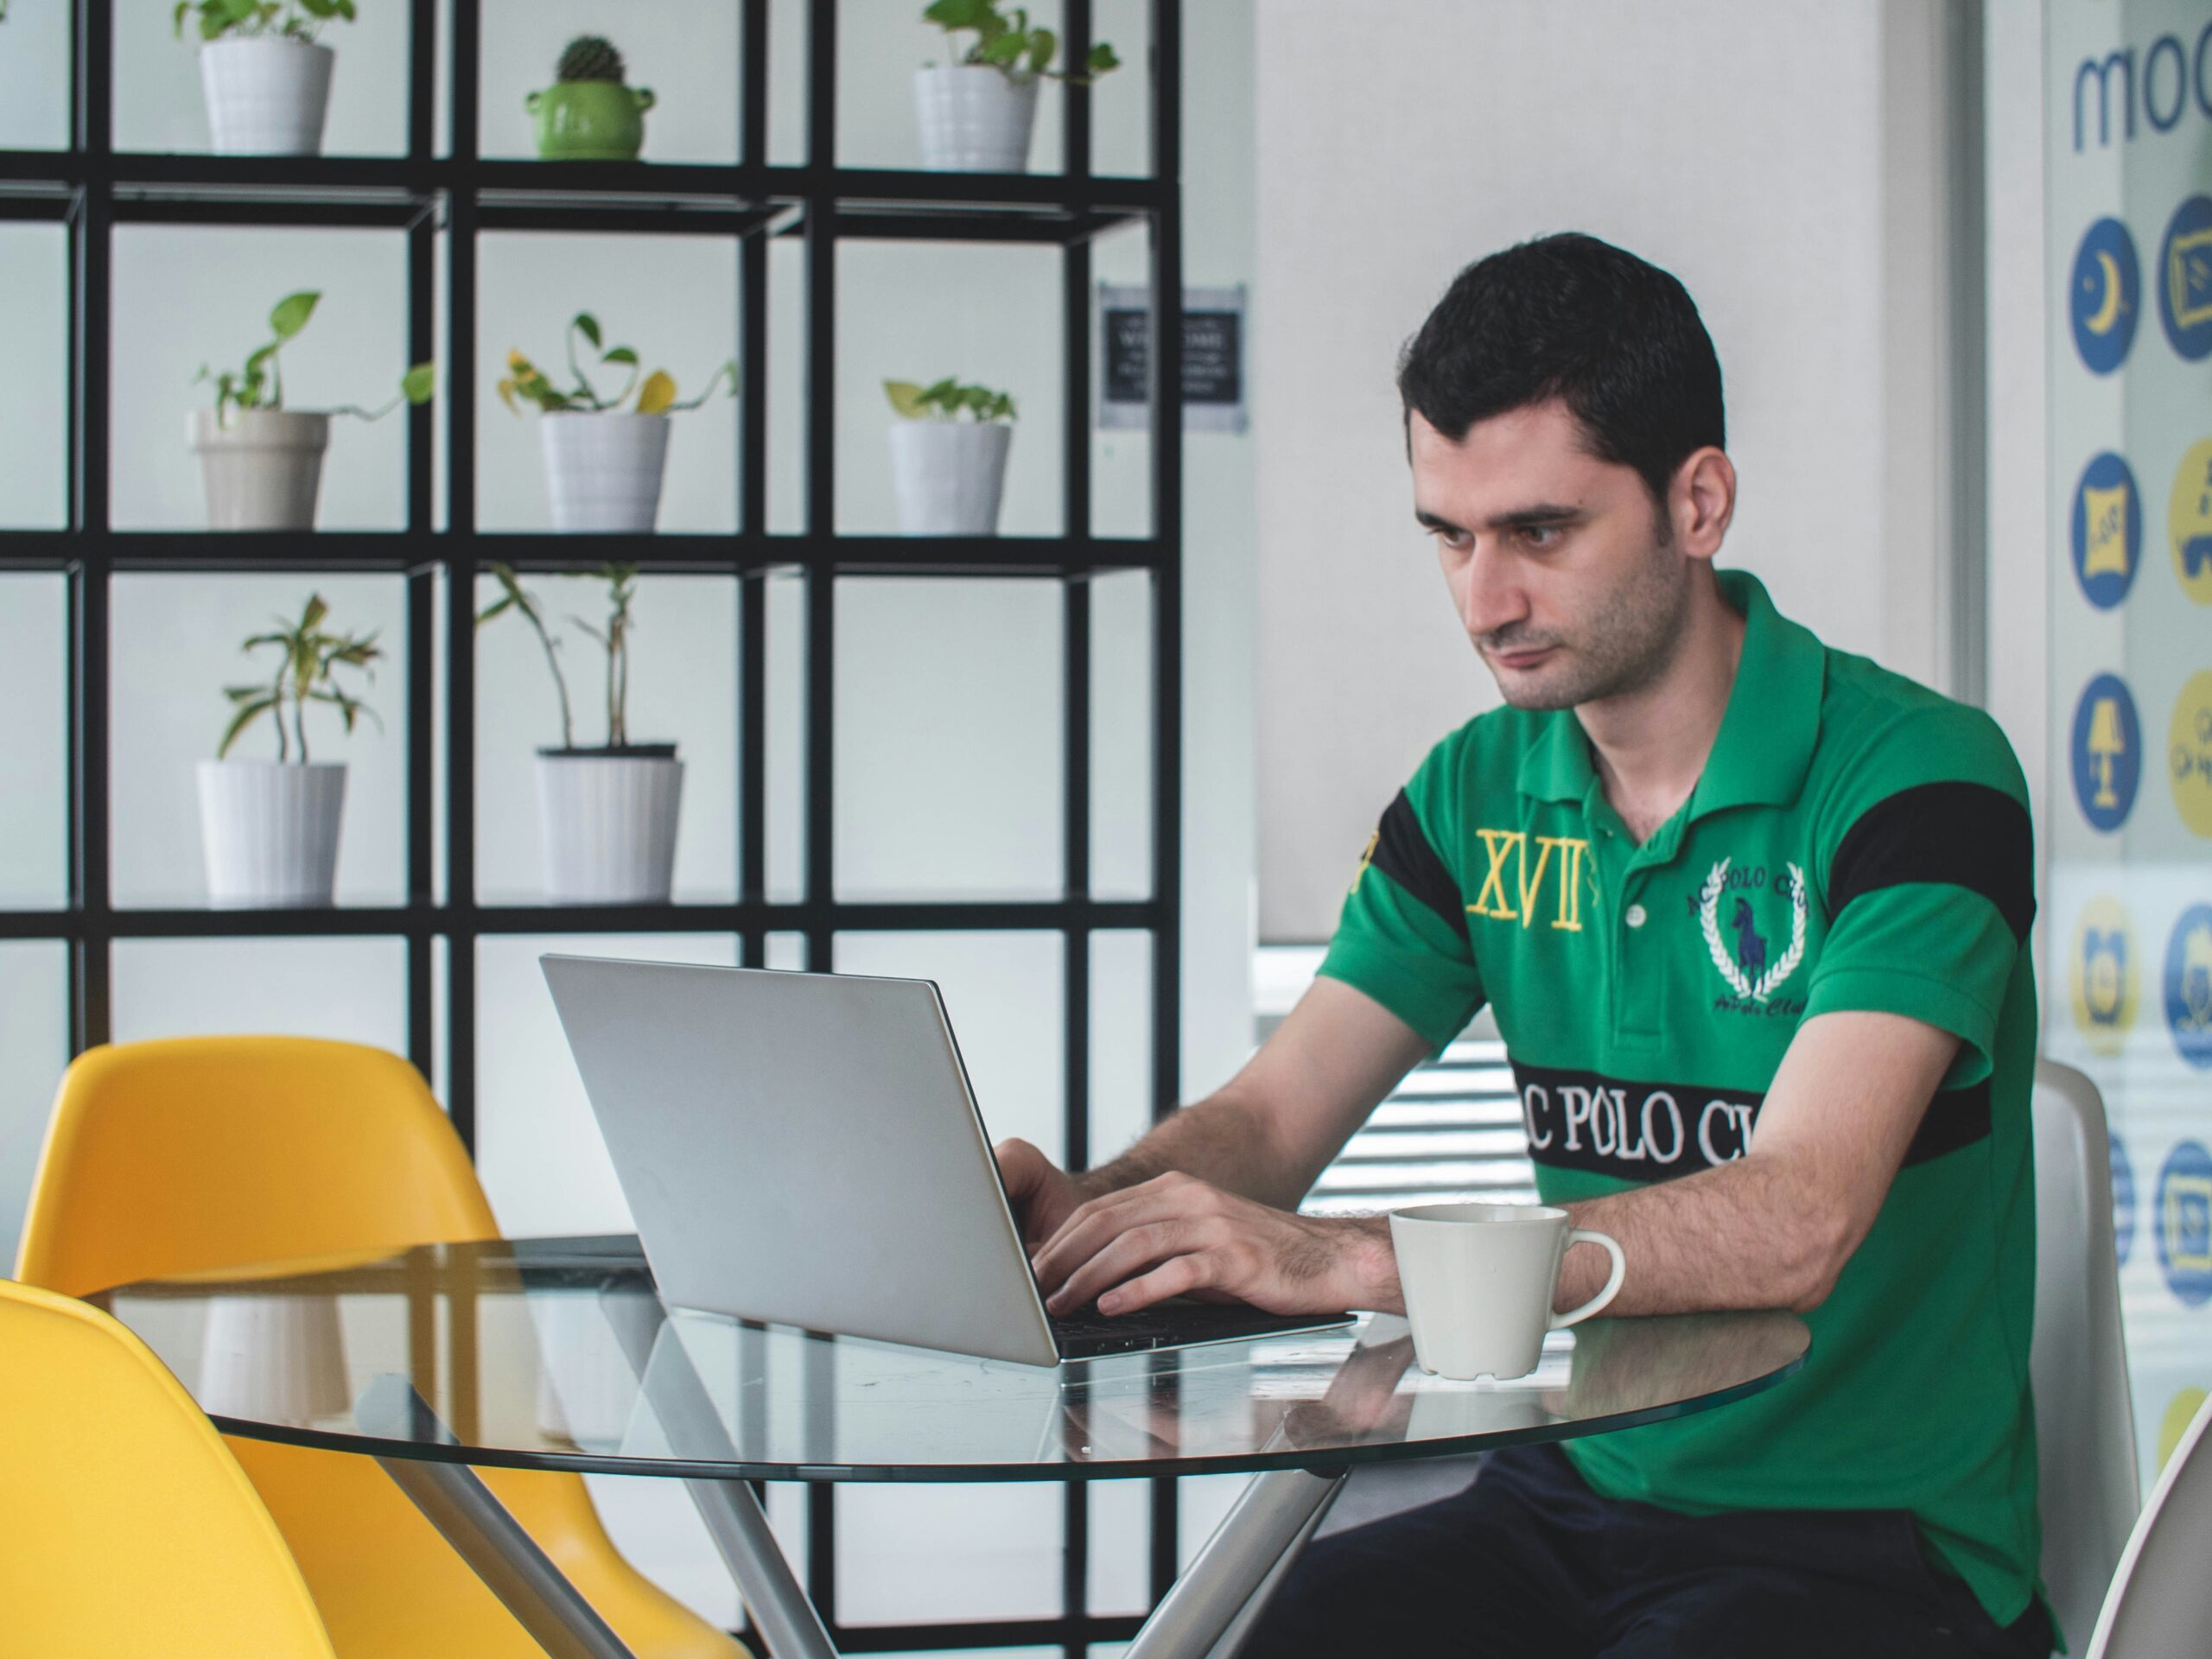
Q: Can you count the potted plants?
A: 8